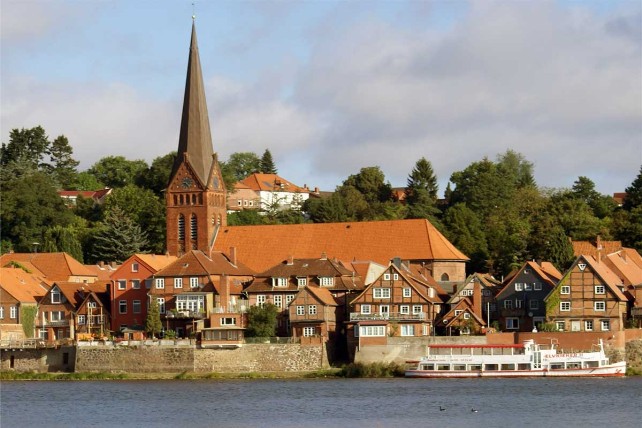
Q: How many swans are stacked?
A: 0